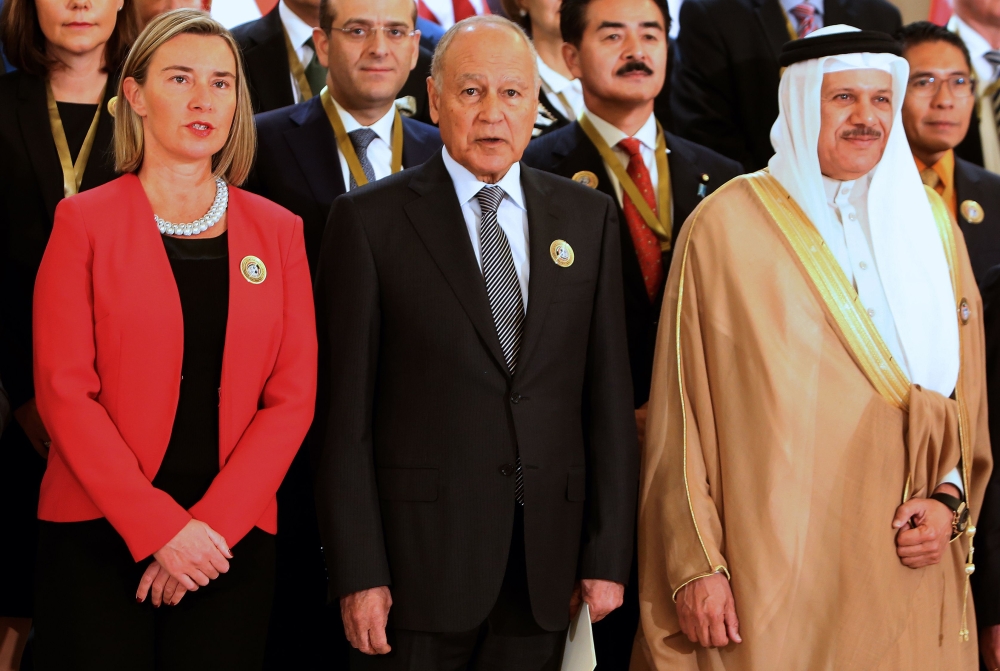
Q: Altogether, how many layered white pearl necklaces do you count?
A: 1